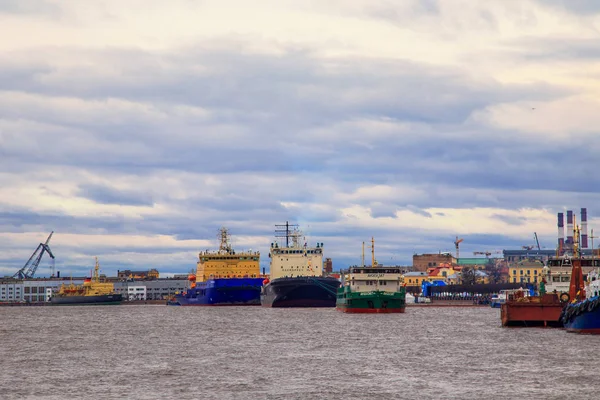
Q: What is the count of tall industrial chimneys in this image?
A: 3